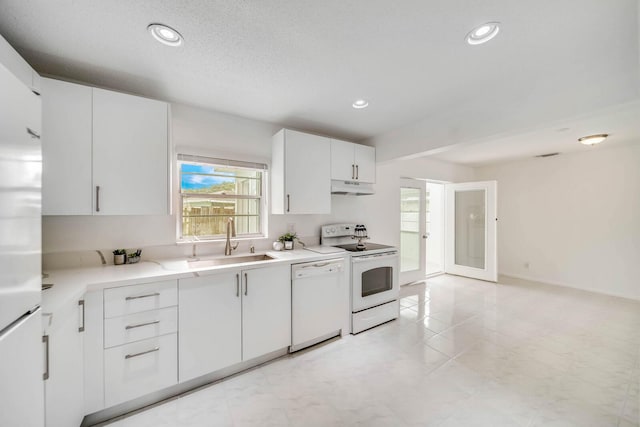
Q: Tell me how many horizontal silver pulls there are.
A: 3